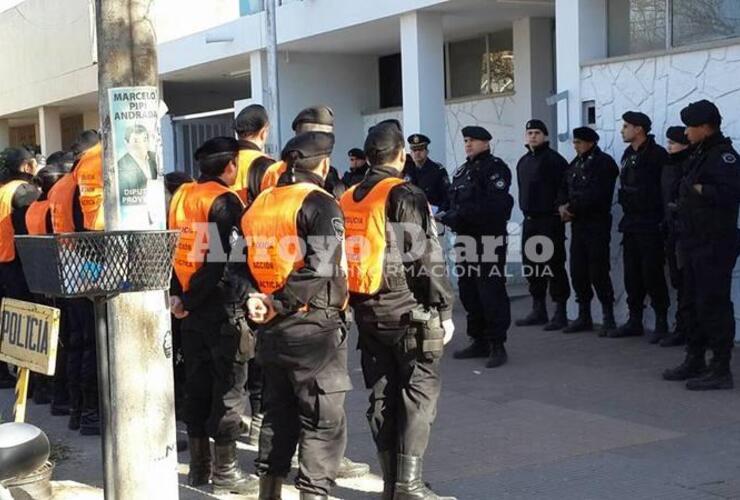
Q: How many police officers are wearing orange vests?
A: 9